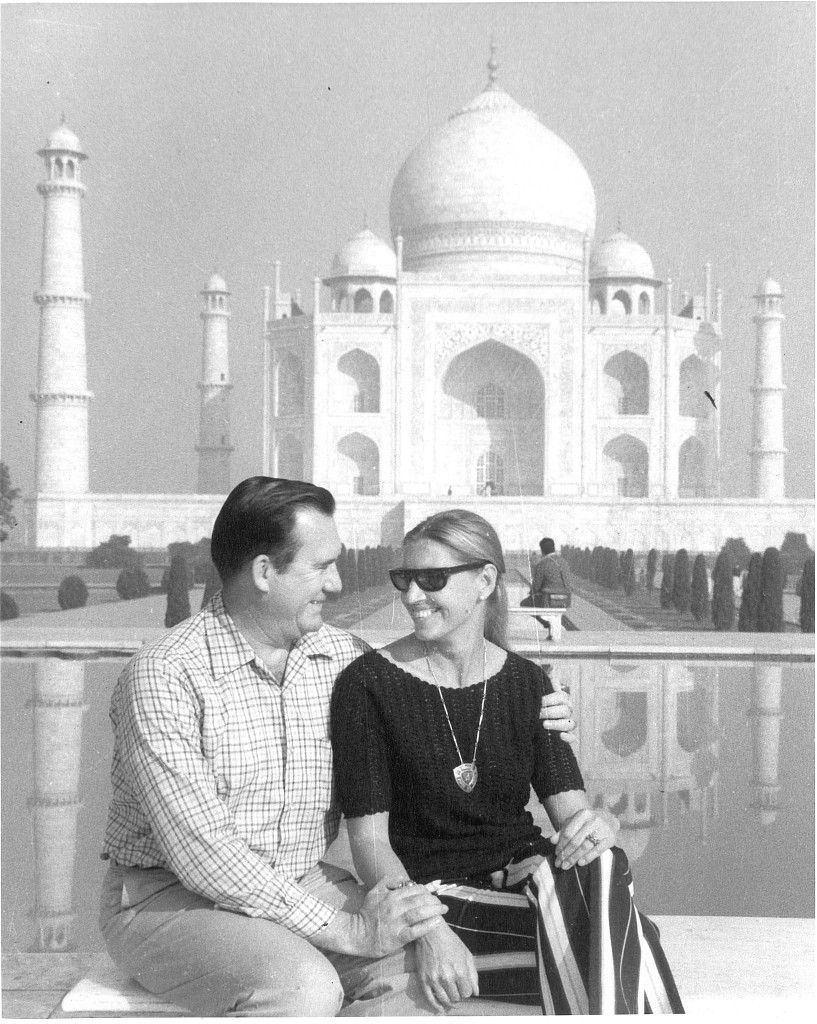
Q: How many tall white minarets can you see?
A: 3